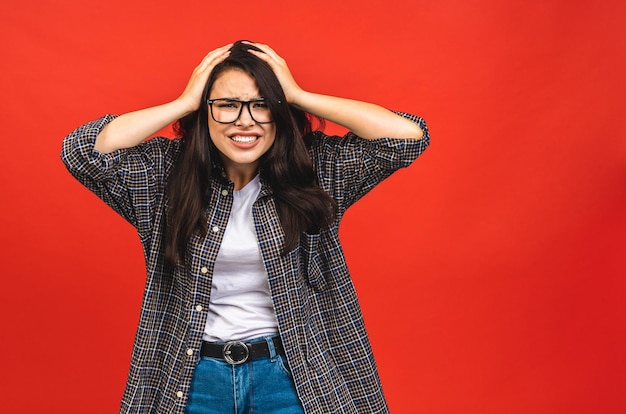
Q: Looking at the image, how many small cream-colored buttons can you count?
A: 6